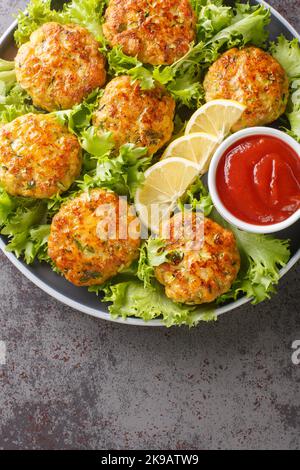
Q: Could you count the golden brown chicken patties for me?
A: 7